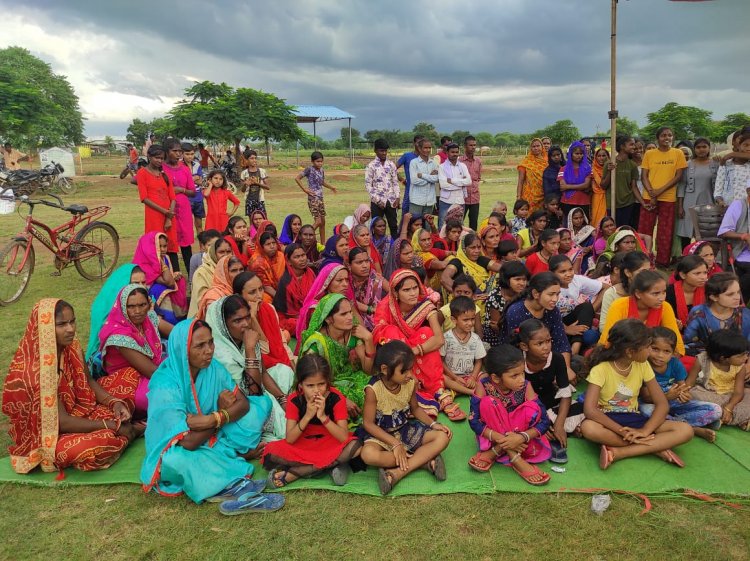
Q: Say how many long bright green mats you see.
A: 1